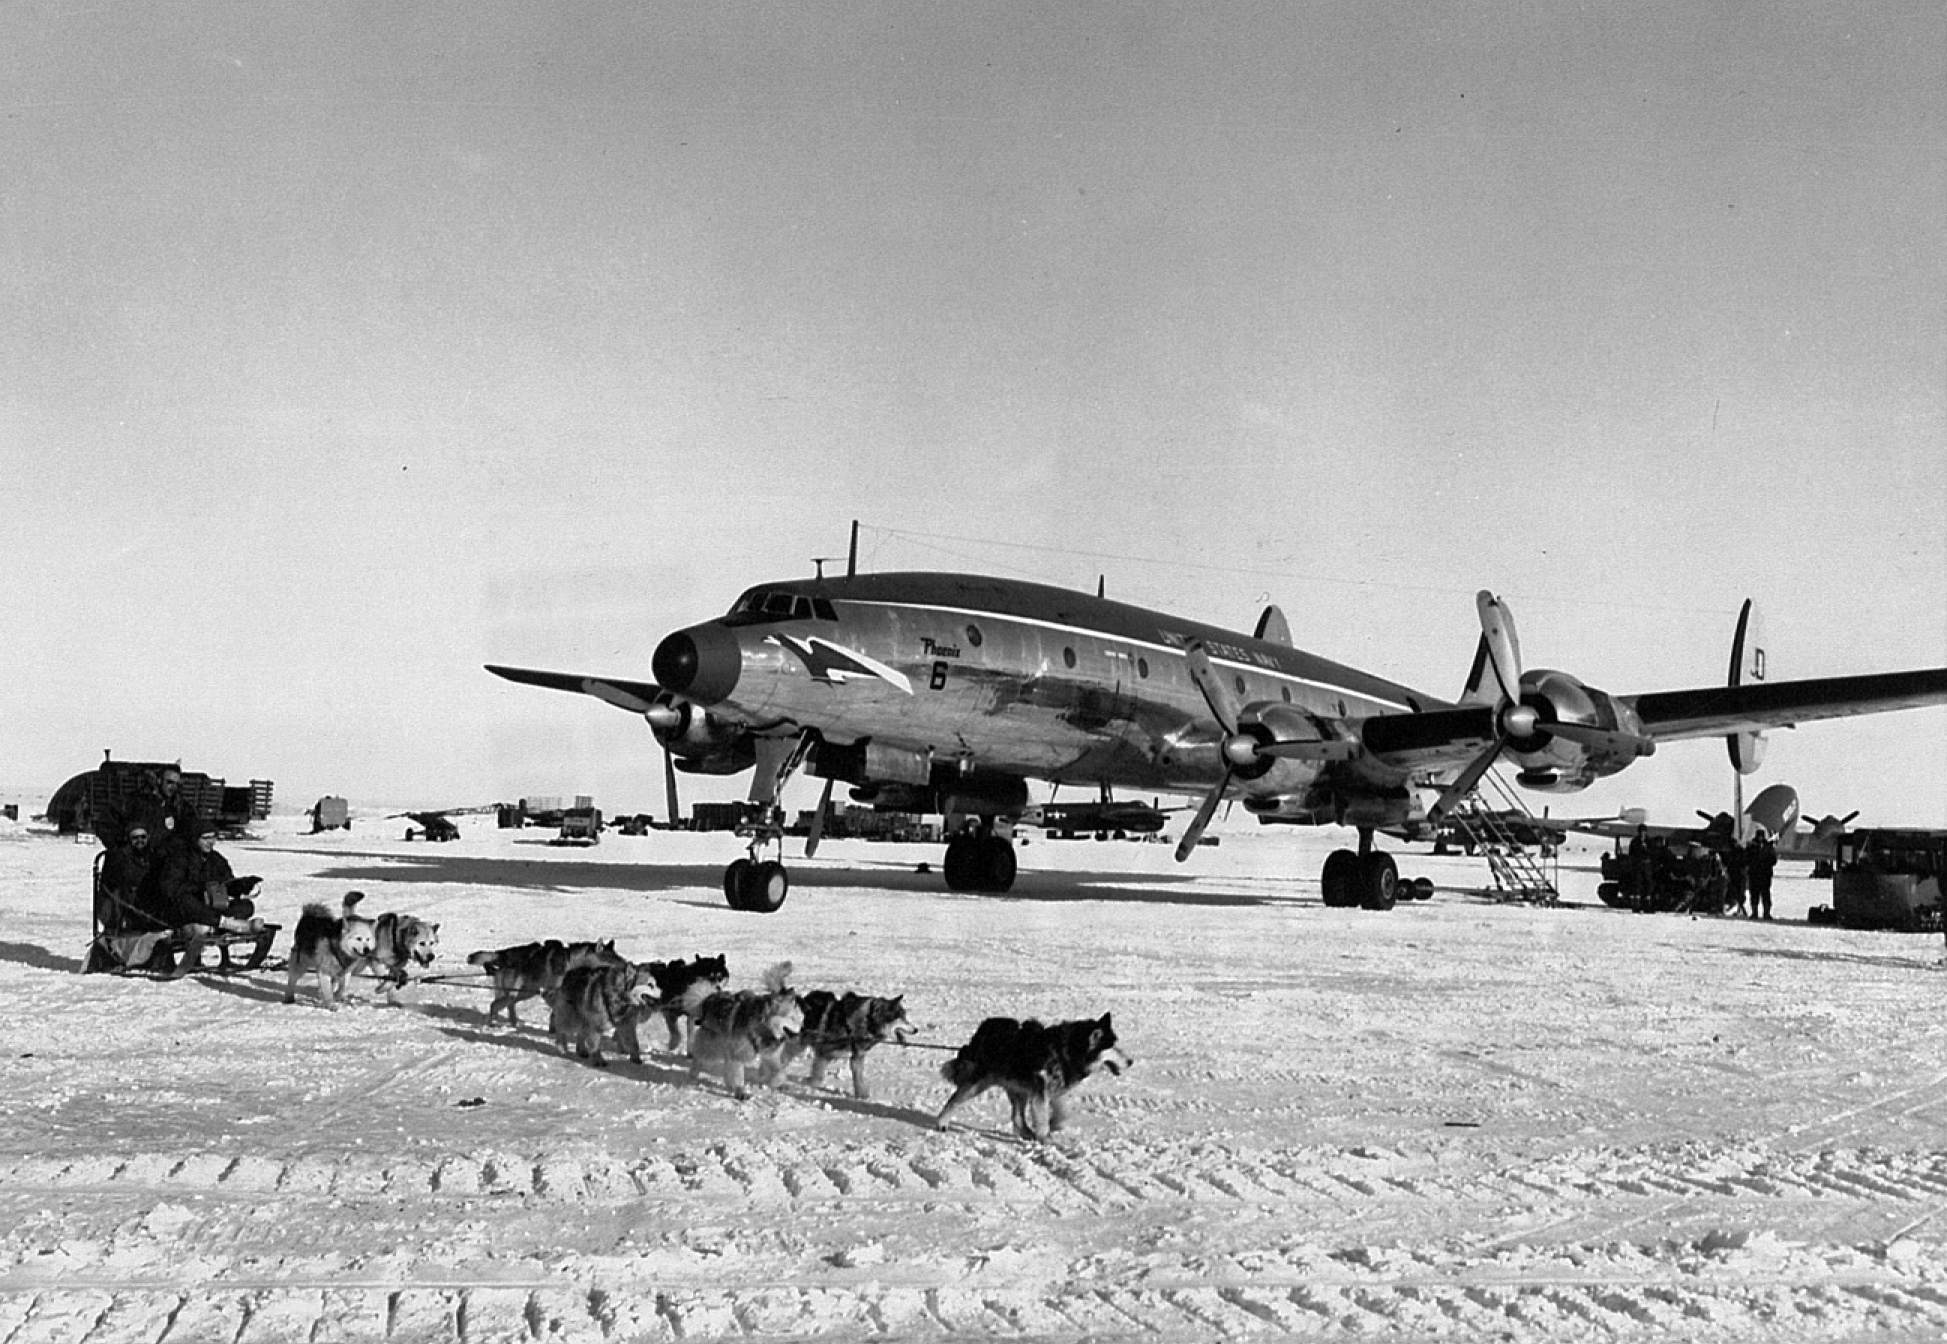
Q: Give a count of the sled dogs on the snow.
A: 8